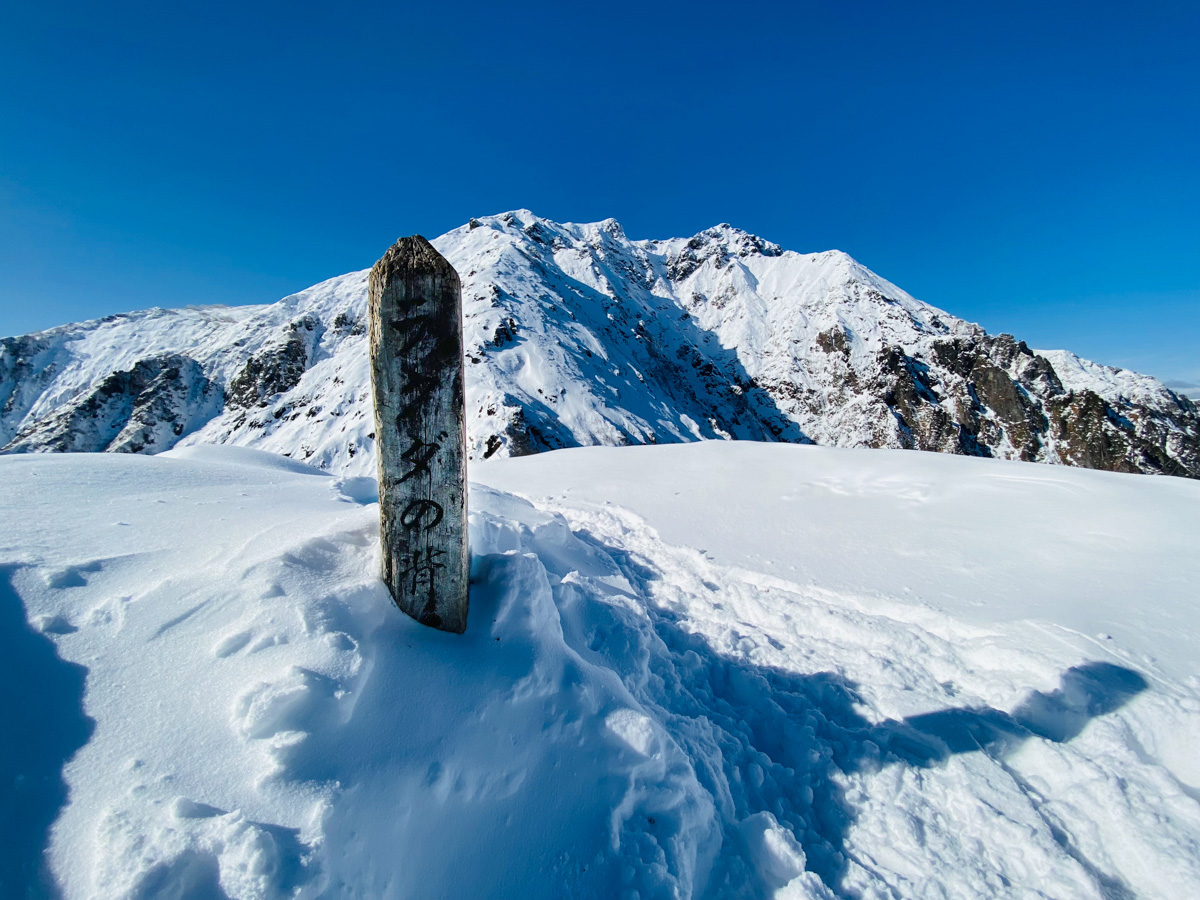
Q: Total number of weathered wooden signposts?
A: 1